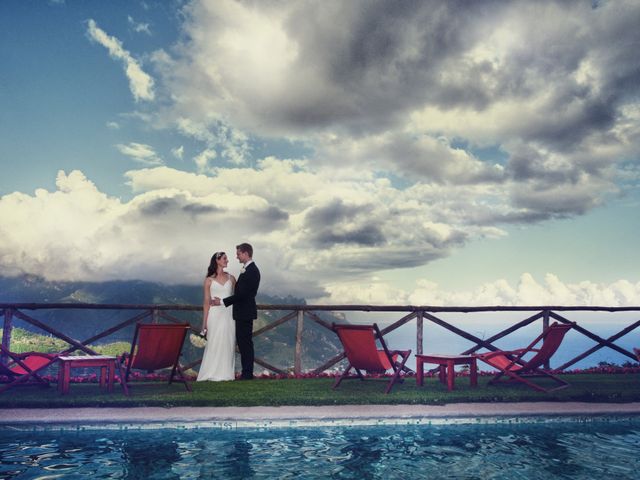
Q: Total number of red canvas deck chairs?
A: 4